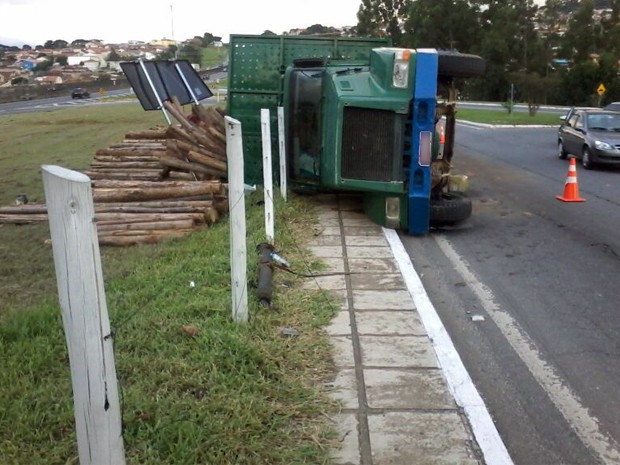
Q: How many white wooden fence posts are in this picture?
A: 4